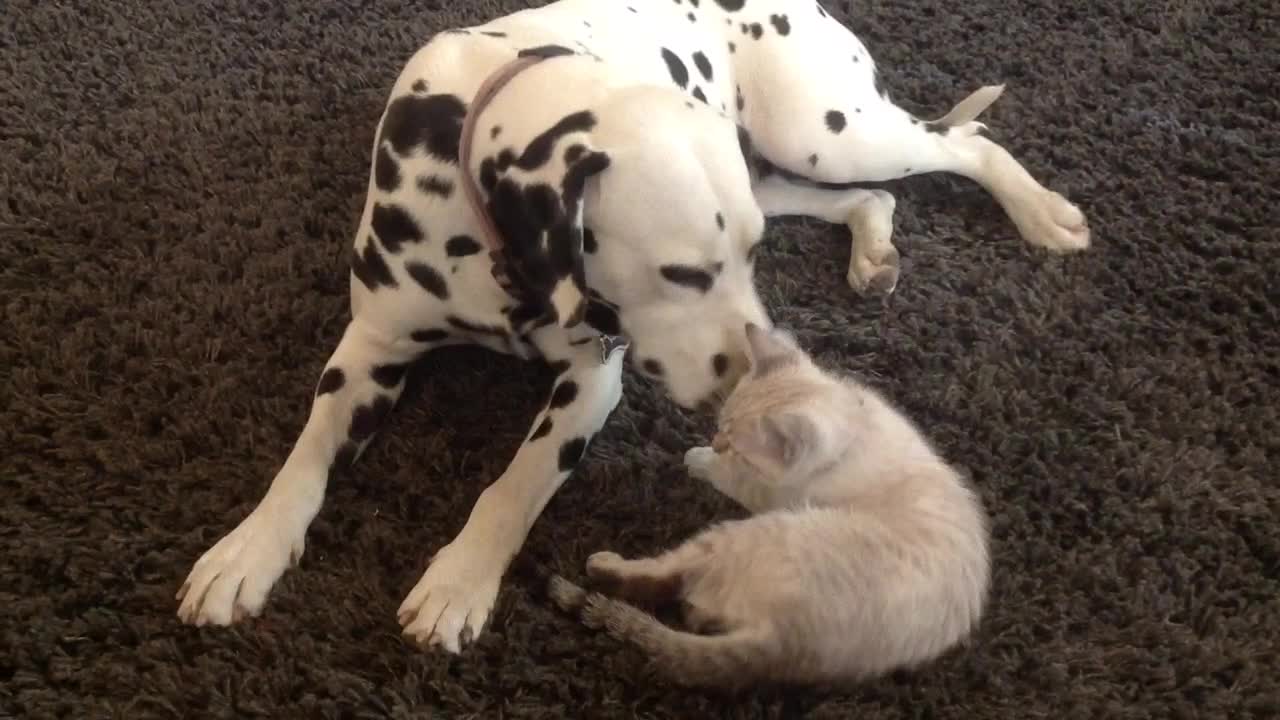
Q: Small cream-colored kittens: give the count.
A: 1